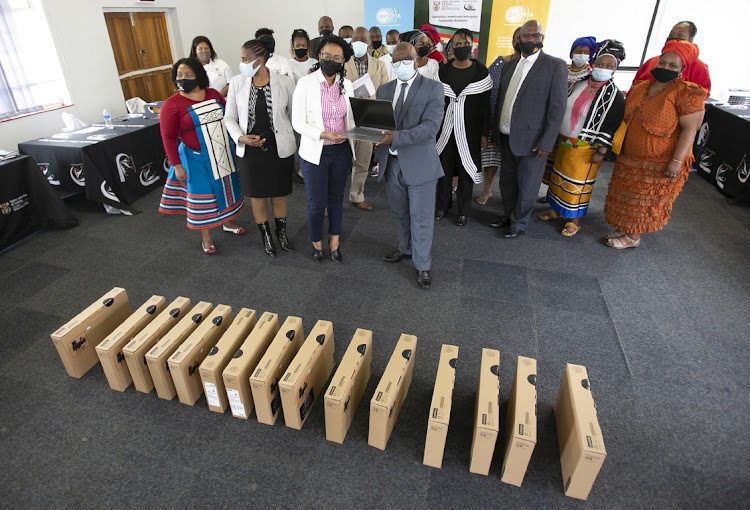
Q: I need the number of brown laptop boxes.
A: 15